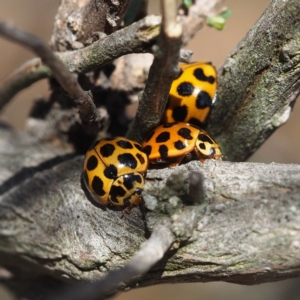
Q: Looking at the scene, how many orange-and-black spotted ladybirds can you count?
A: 3